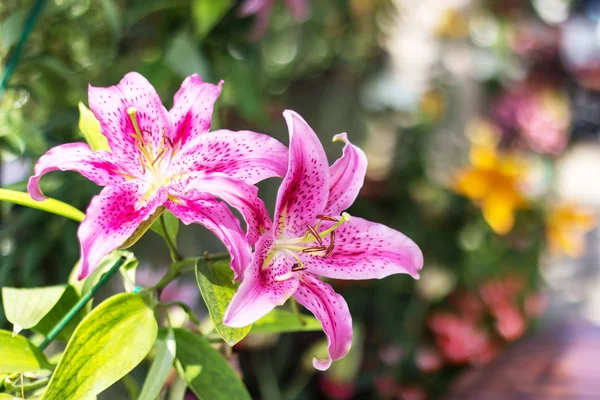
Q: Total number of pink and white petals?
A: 12